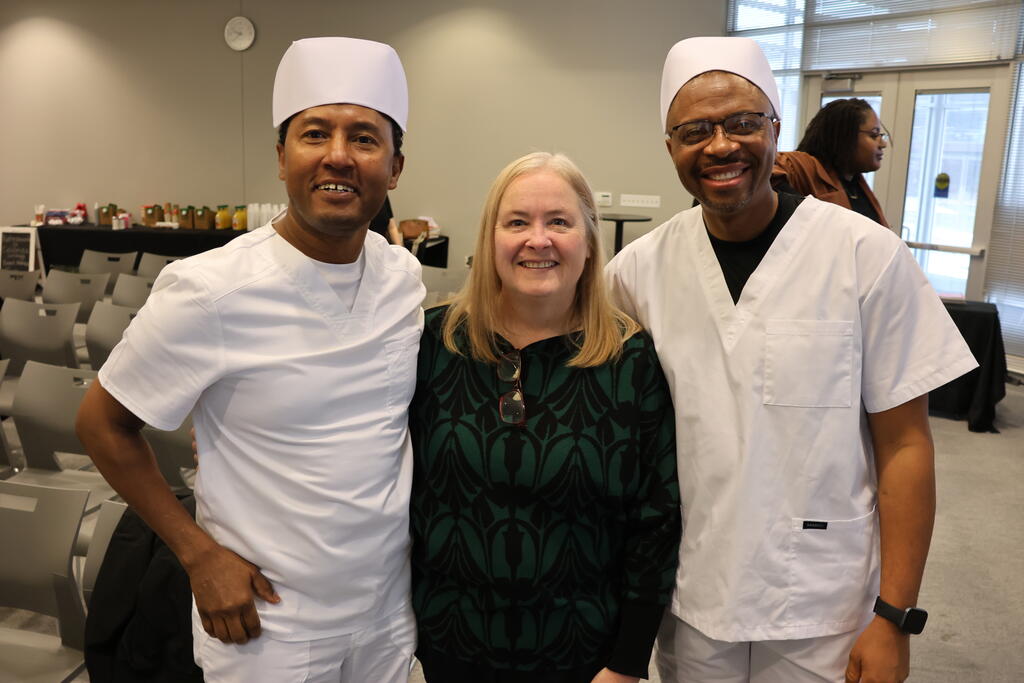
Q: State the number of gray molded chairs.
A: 12